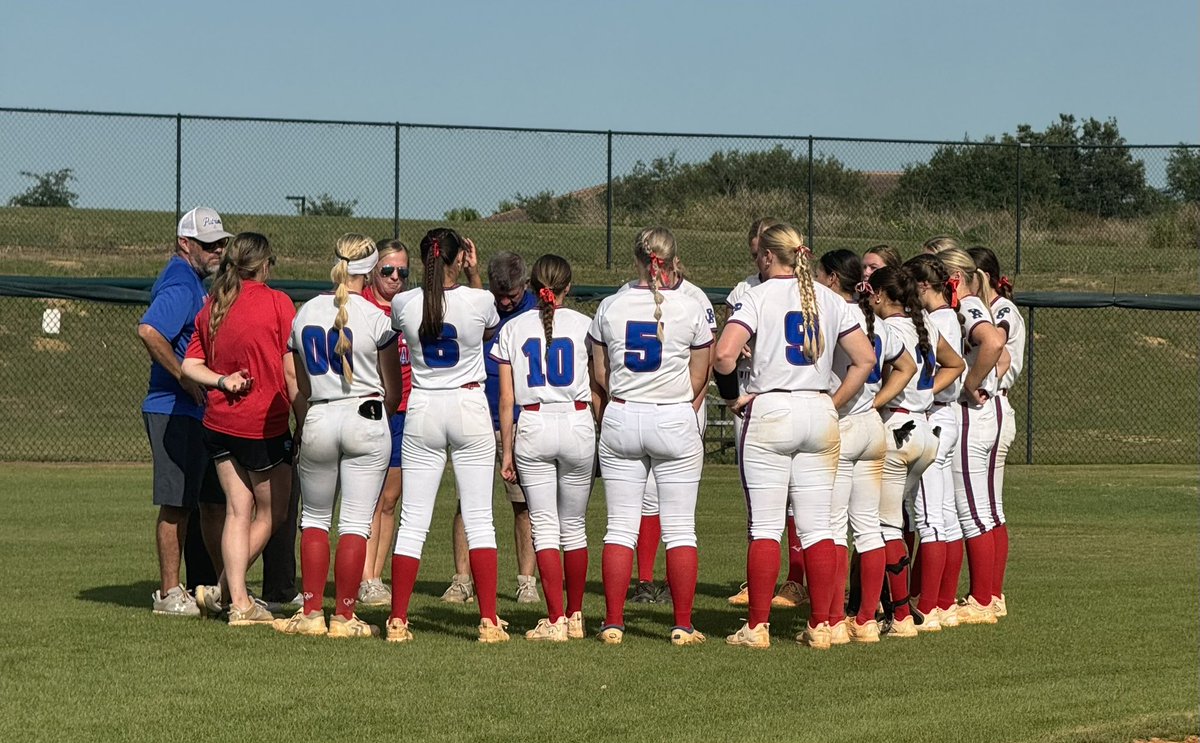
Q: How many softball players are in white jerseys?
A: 14